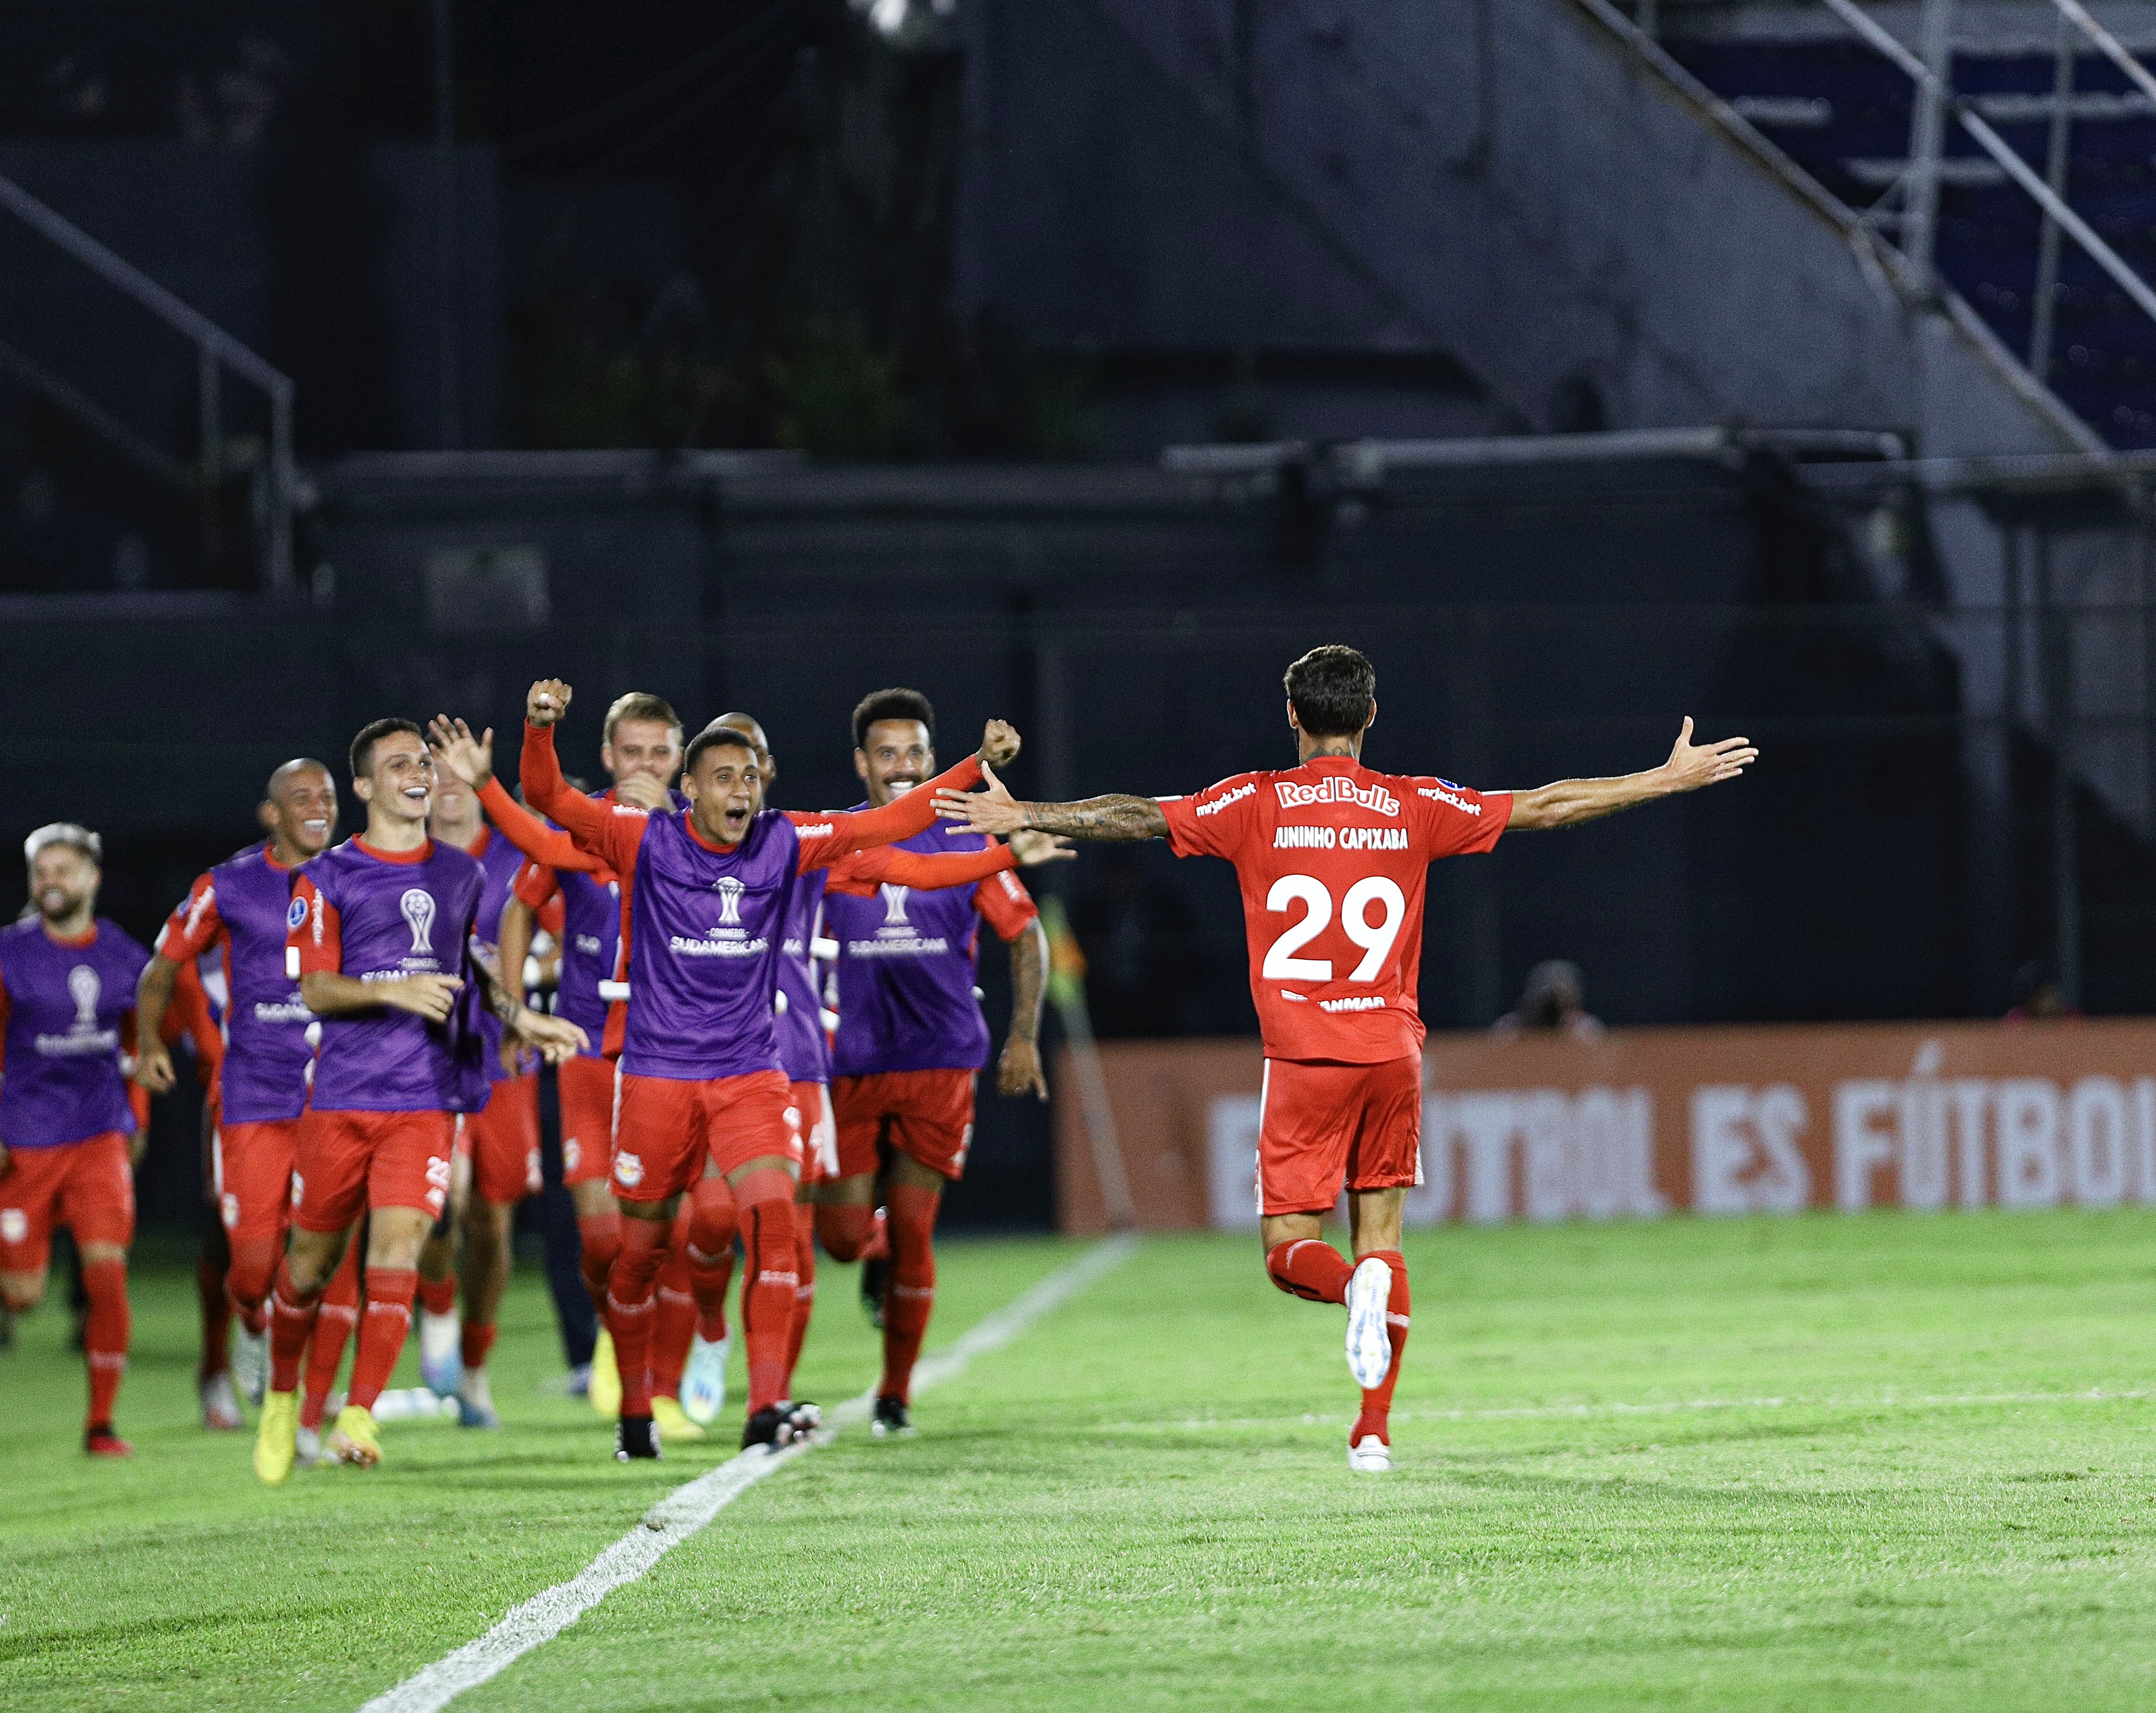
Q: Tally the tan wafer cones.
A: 0